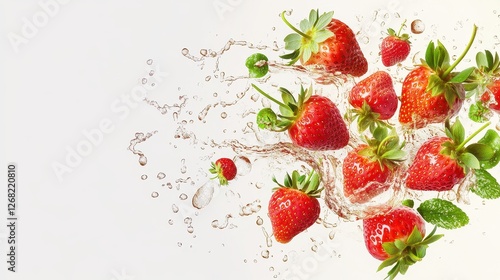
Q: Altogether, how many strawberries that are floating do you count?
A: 11